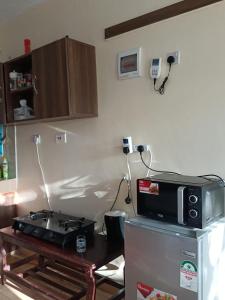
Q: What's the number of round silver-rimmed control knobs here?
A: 2